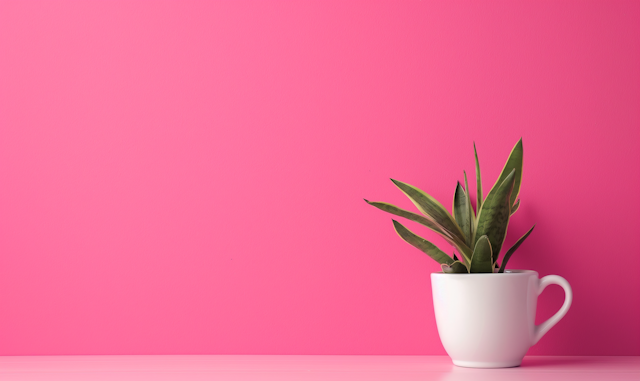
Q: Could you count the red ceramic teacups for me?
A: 0